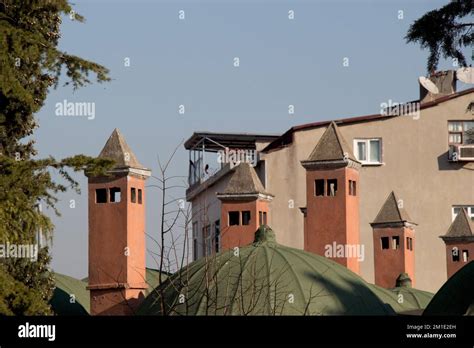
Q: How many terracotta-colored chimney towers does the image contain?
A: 5